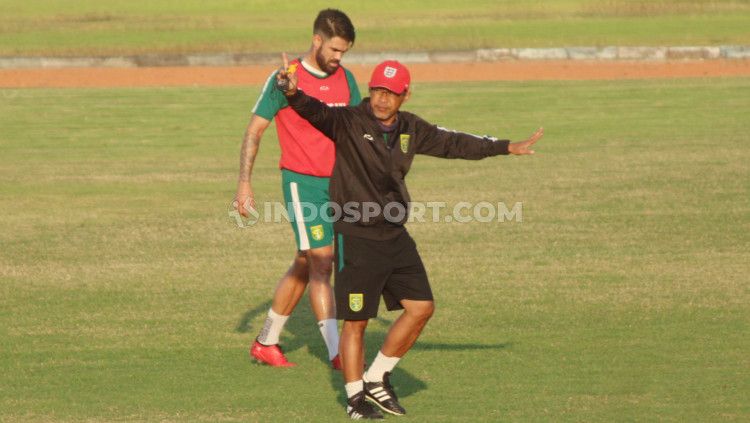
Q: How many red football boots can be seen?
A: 2